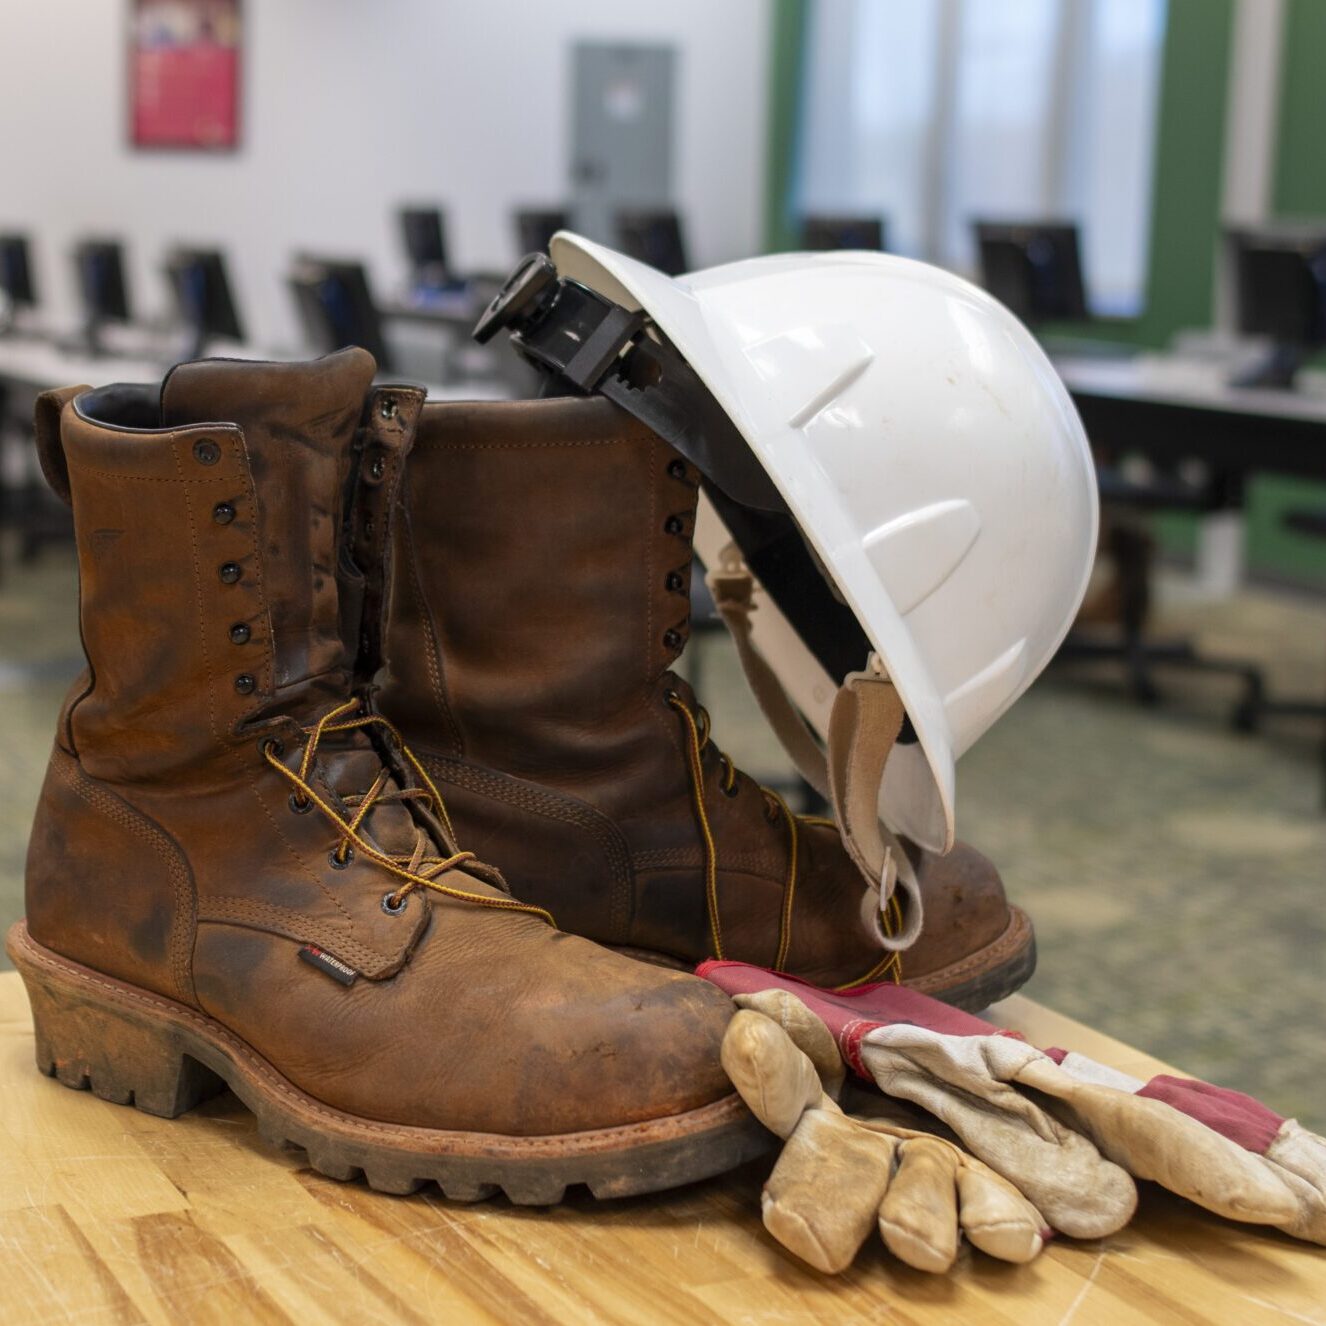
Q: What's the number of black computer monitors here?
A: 10